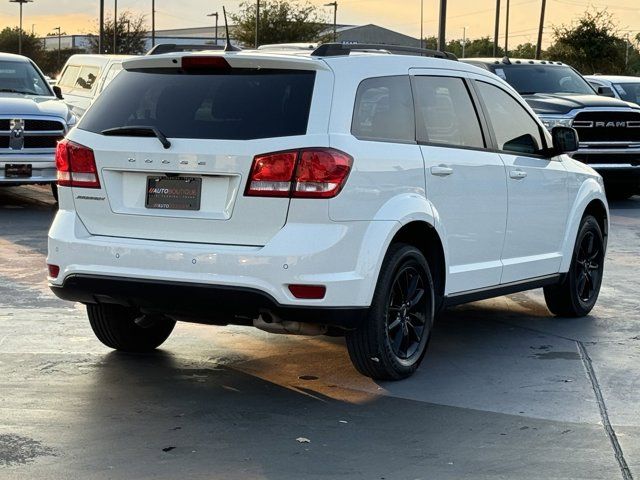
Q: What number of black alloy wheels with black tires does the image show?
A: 2